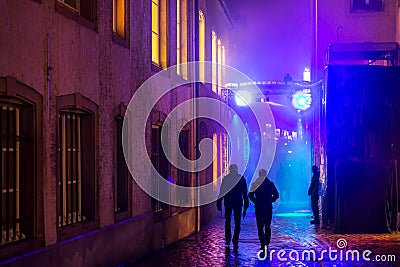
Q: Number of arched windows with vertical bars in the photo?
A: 2